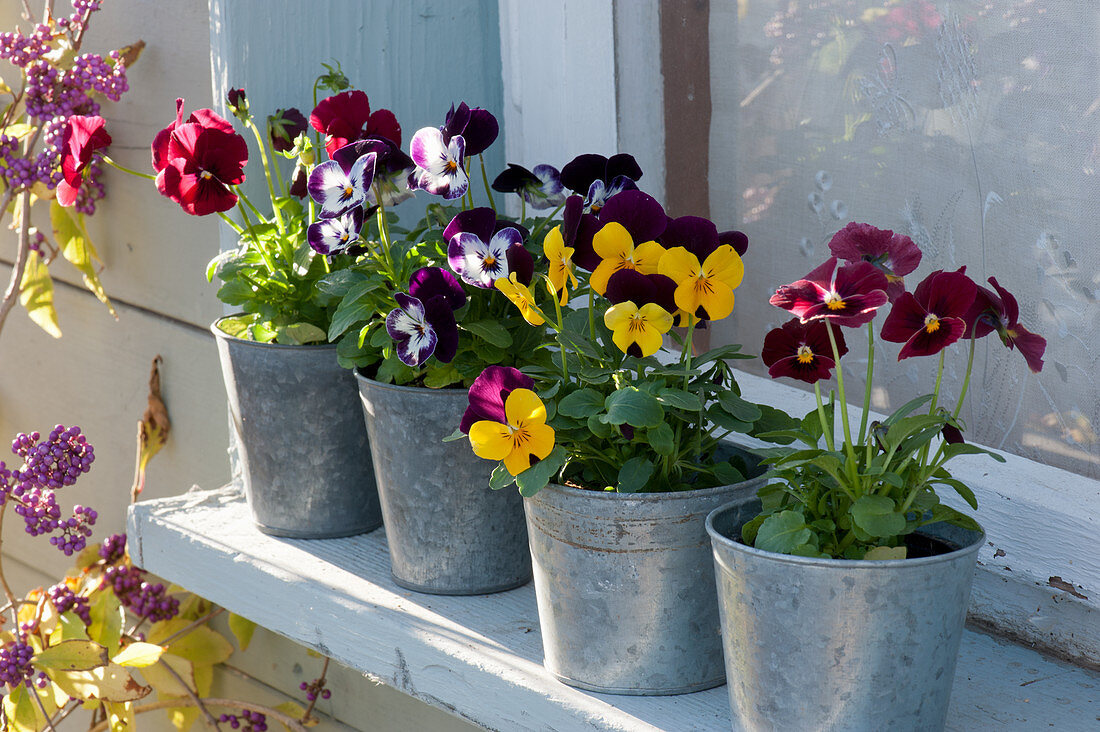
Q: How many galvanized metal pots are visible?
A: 4